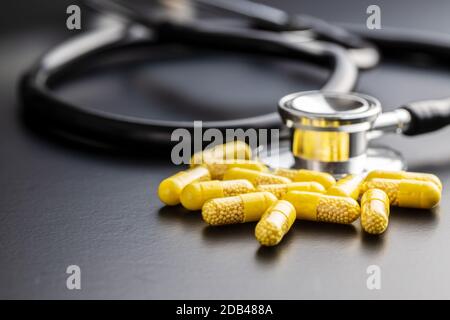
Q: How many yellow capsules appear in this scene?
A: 14